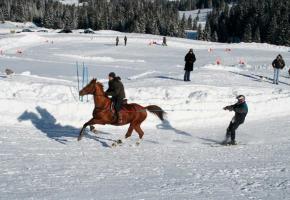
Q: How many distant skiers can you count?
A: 3